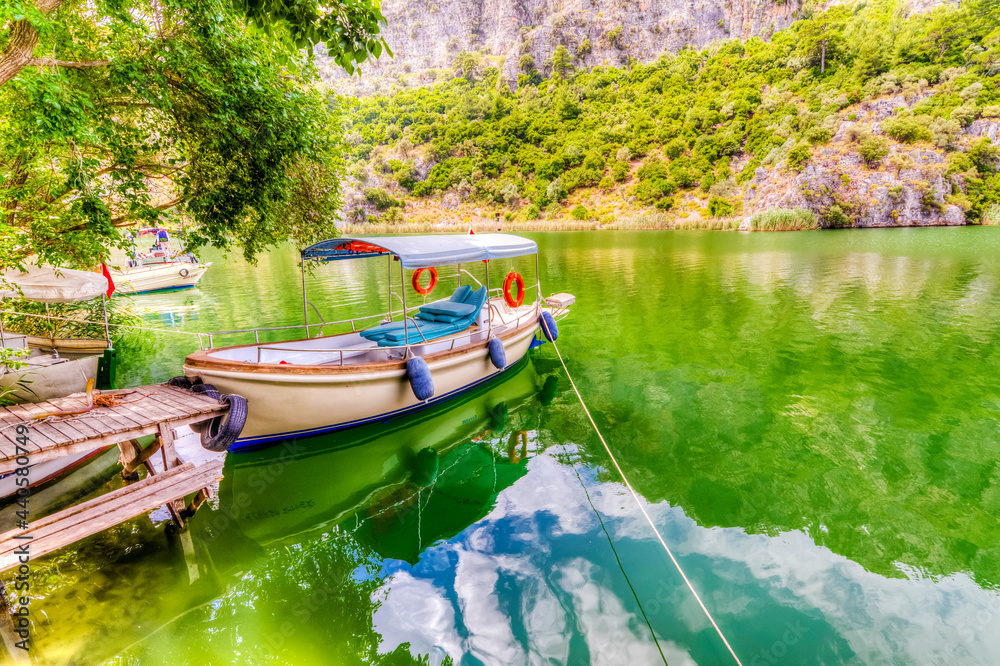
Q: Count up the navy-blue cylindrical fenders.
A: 3